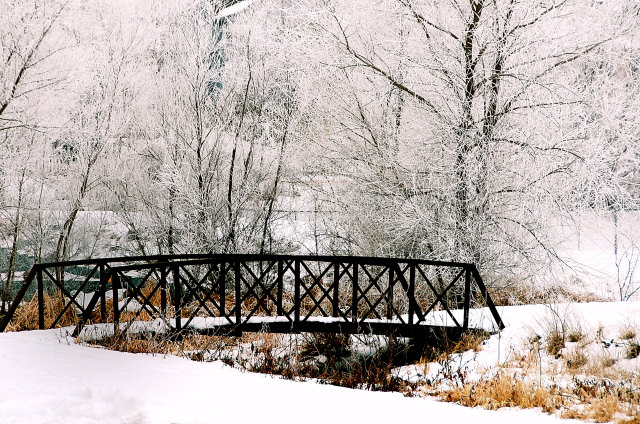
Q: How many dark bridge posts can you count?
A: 14